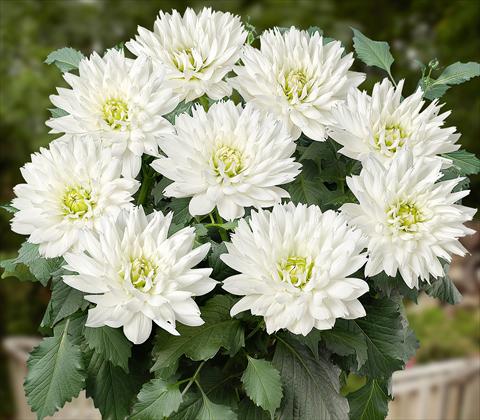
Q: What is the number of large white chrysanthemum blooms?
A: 9